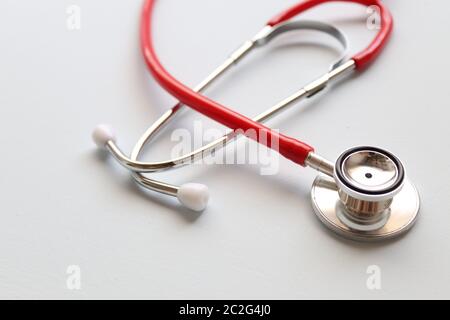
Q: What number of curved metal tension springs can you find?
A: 1